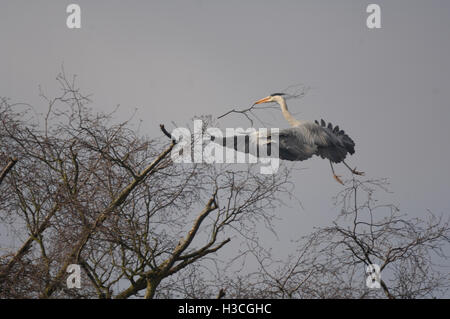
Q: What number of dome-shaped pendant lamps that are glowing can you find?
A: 0